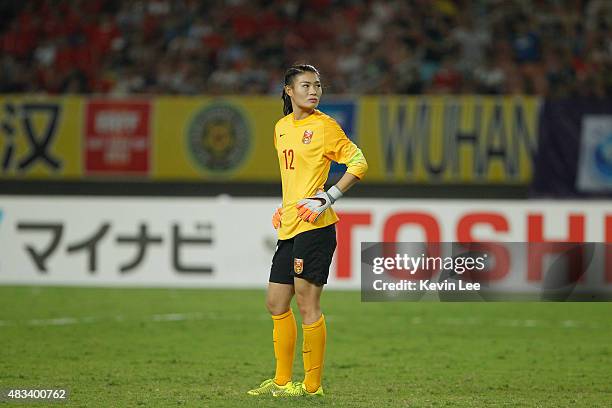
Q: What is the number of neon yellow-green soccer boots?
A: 2